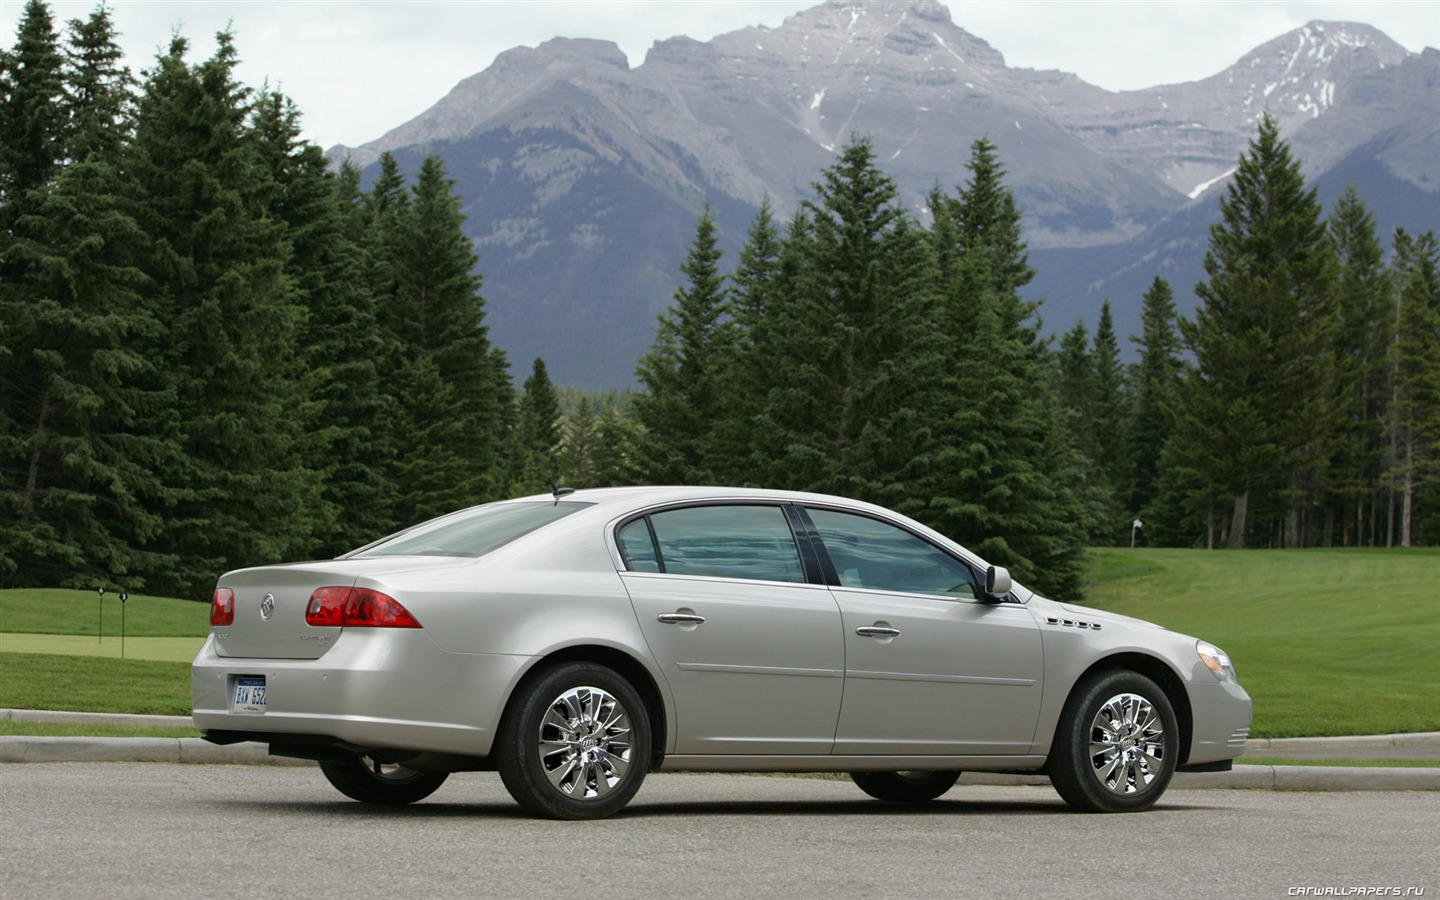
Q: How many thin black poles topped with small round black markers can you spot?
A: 2